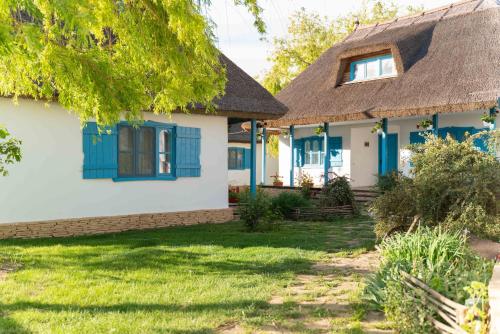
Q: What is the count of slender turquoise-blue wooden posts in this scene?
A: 7